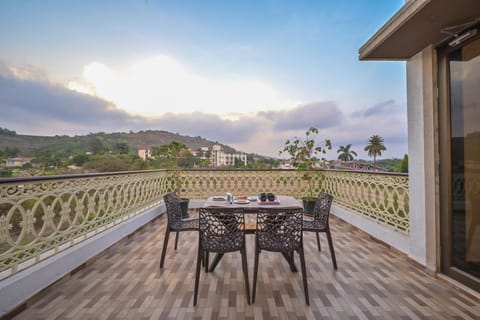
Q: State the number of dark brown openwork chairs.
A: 4